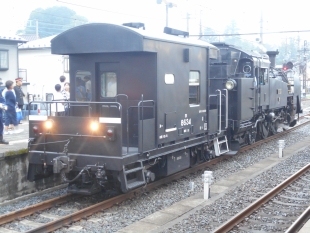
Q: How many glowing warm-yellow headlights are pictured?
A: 2